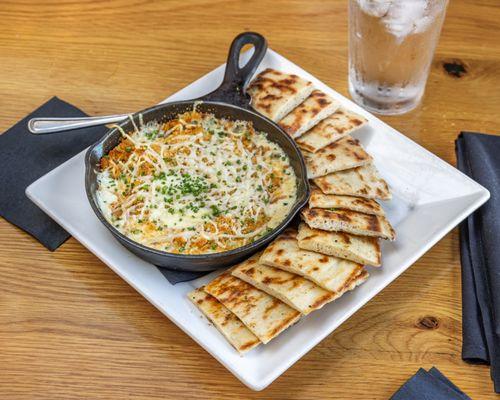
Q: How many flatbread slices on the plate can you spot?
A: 12